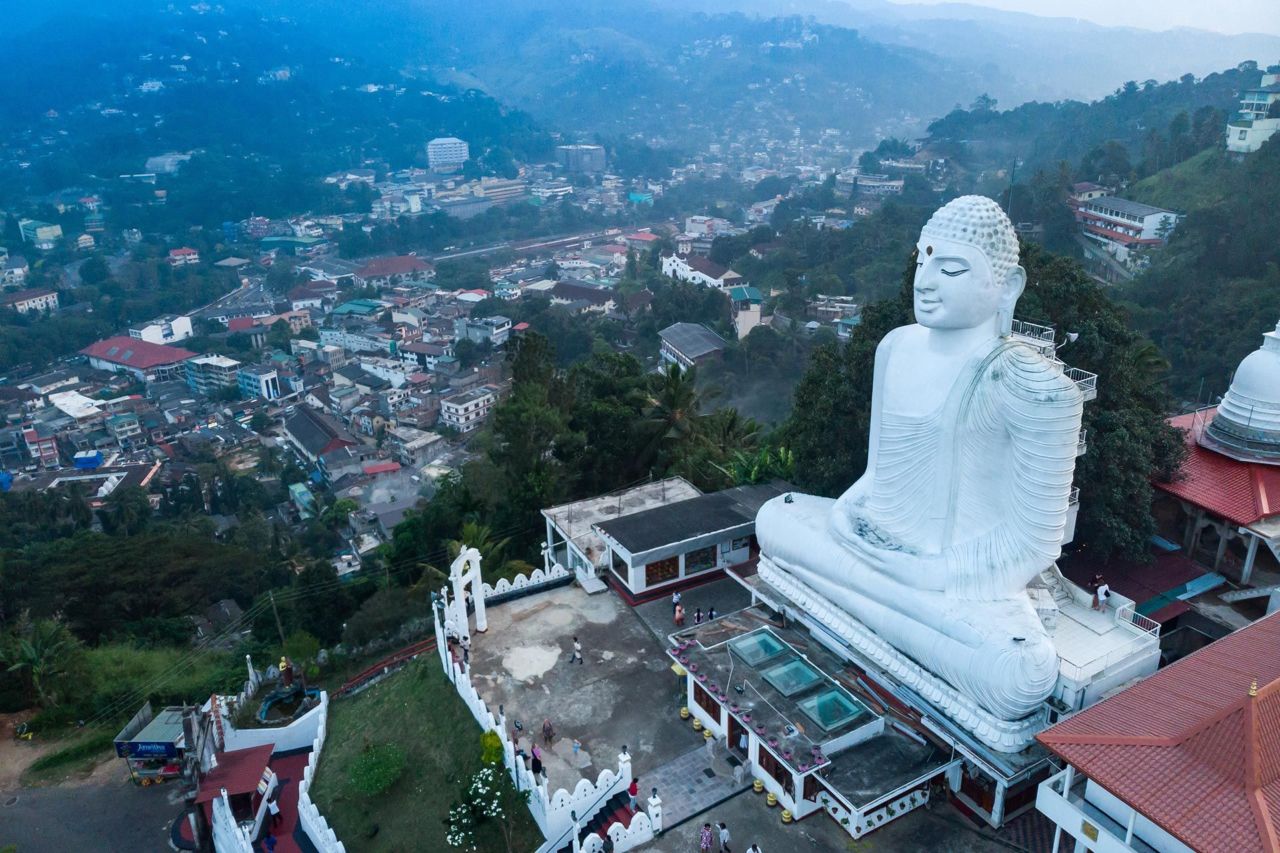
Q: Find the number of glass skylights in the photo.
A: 3